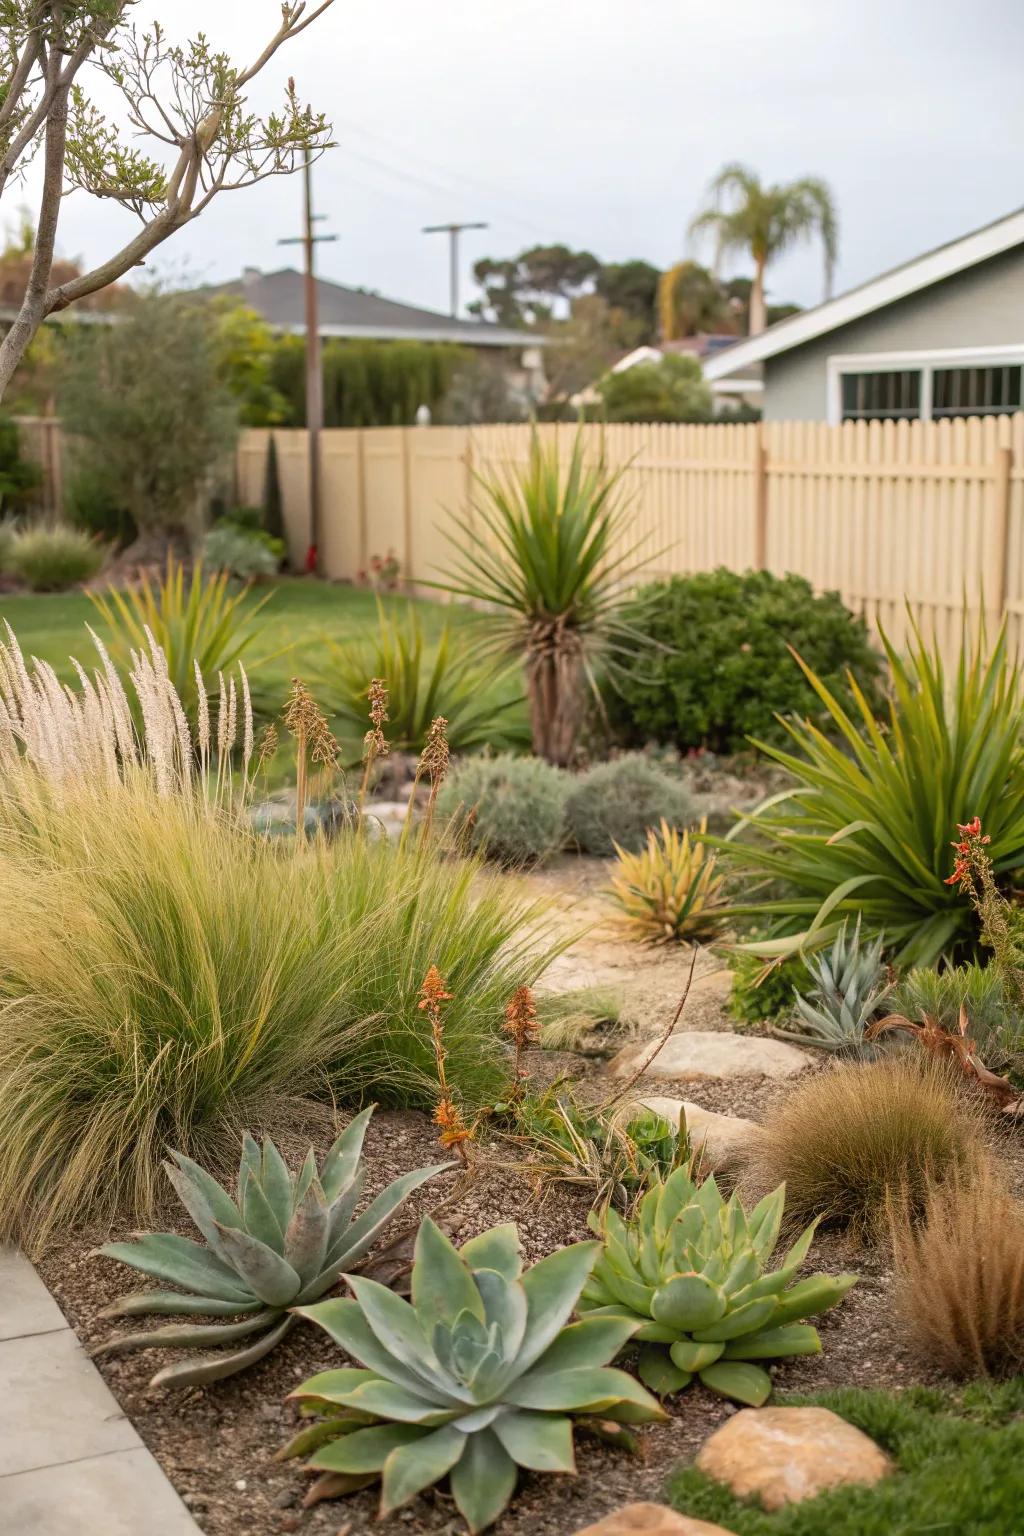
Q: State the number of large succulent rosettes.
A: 3